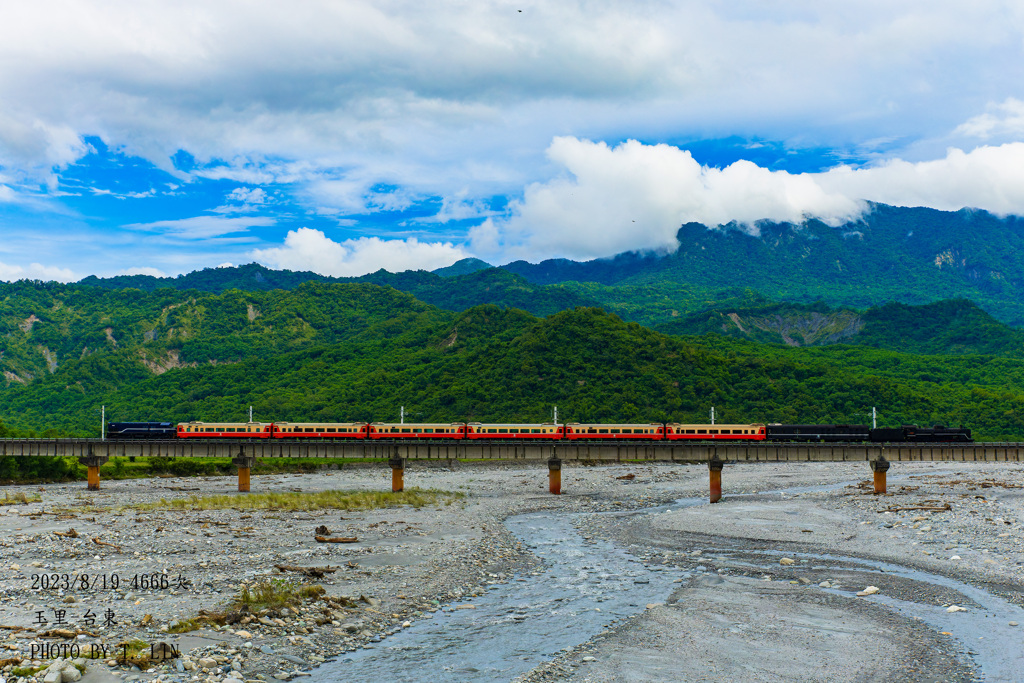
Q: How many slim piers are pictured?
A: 6